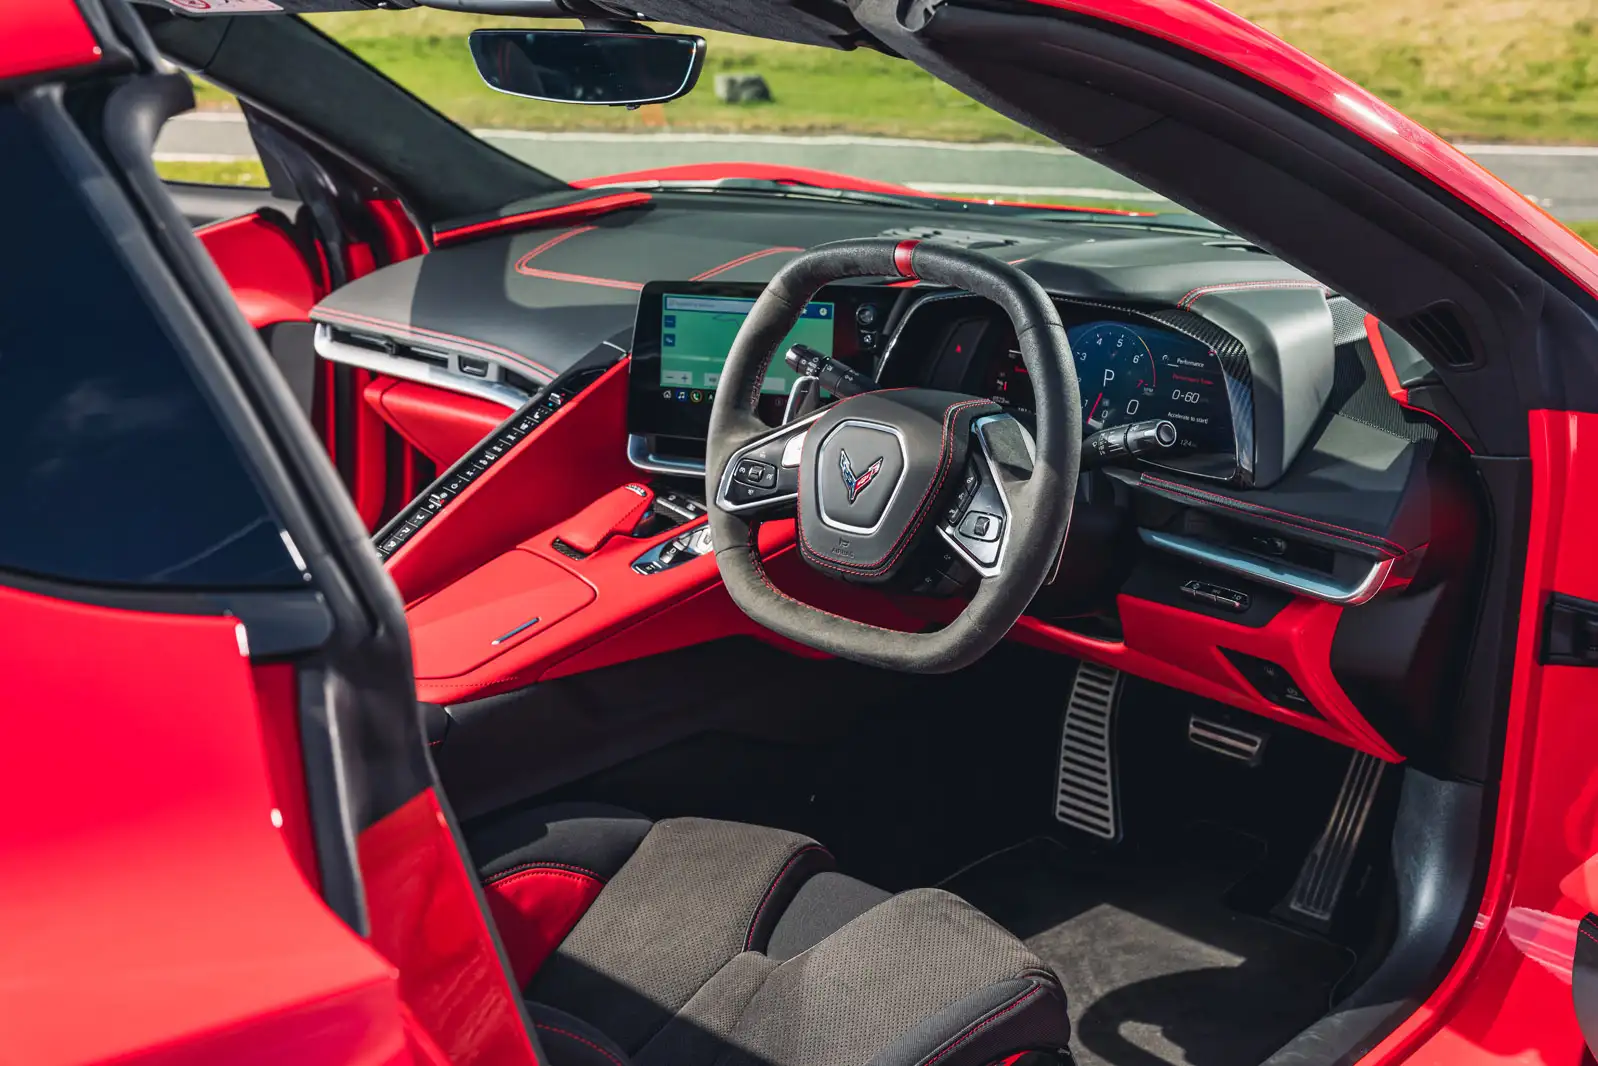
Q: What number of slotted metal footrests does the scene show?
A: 1